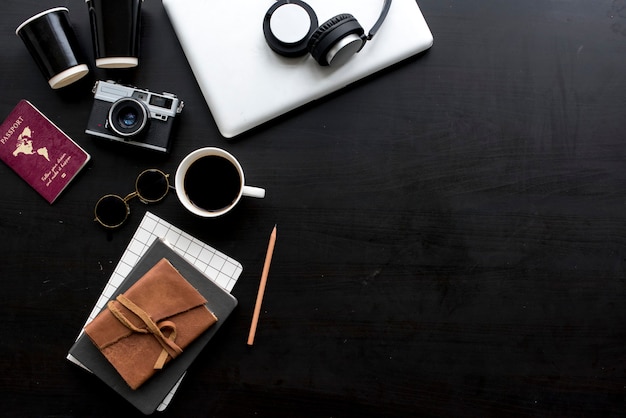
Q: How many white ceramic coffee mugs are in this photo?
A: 1